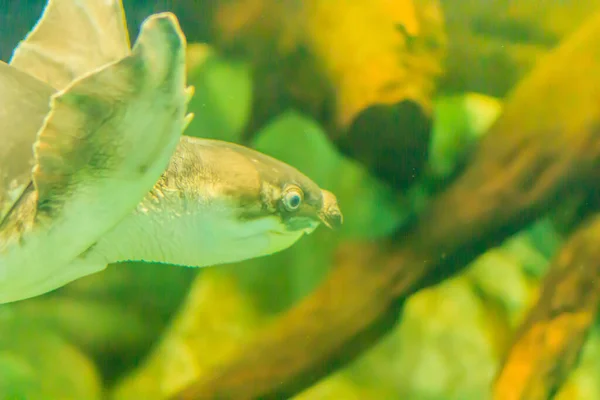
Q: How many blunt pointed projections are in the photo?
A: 2